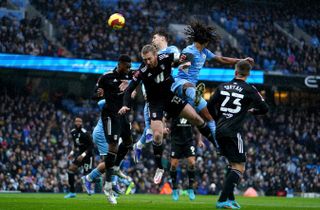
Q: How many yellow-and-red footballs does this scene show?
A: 1